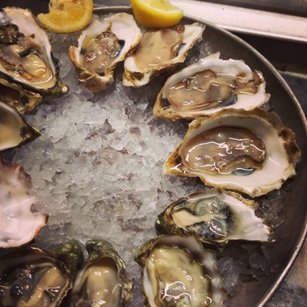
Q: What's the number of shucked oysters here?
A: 12